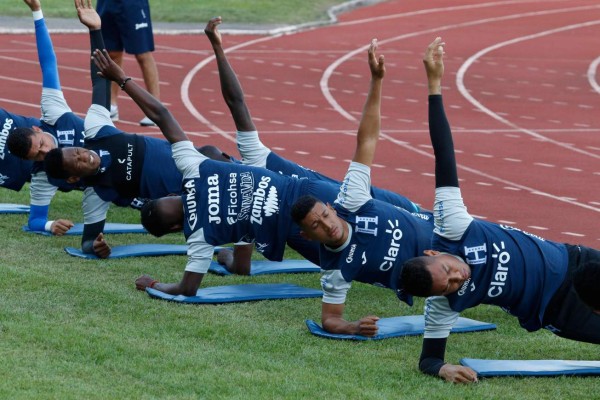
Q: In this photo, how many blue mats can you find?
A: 7